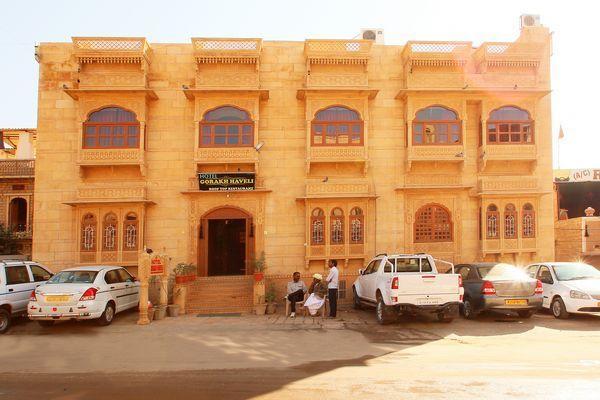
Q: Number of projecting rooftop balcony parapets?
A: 5